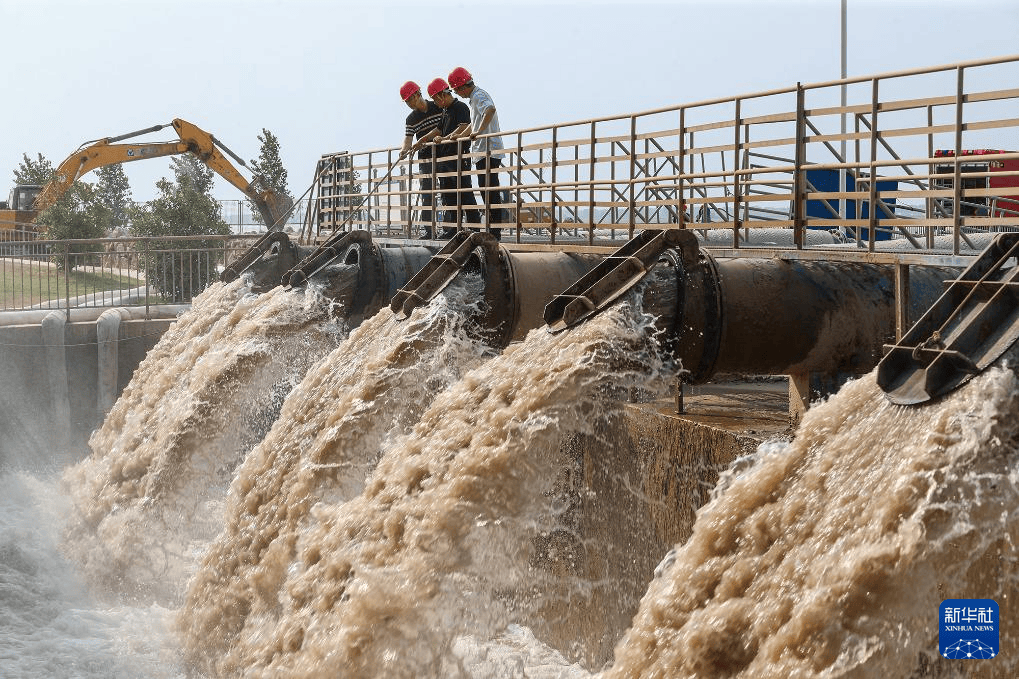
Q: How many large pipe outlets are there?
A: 5